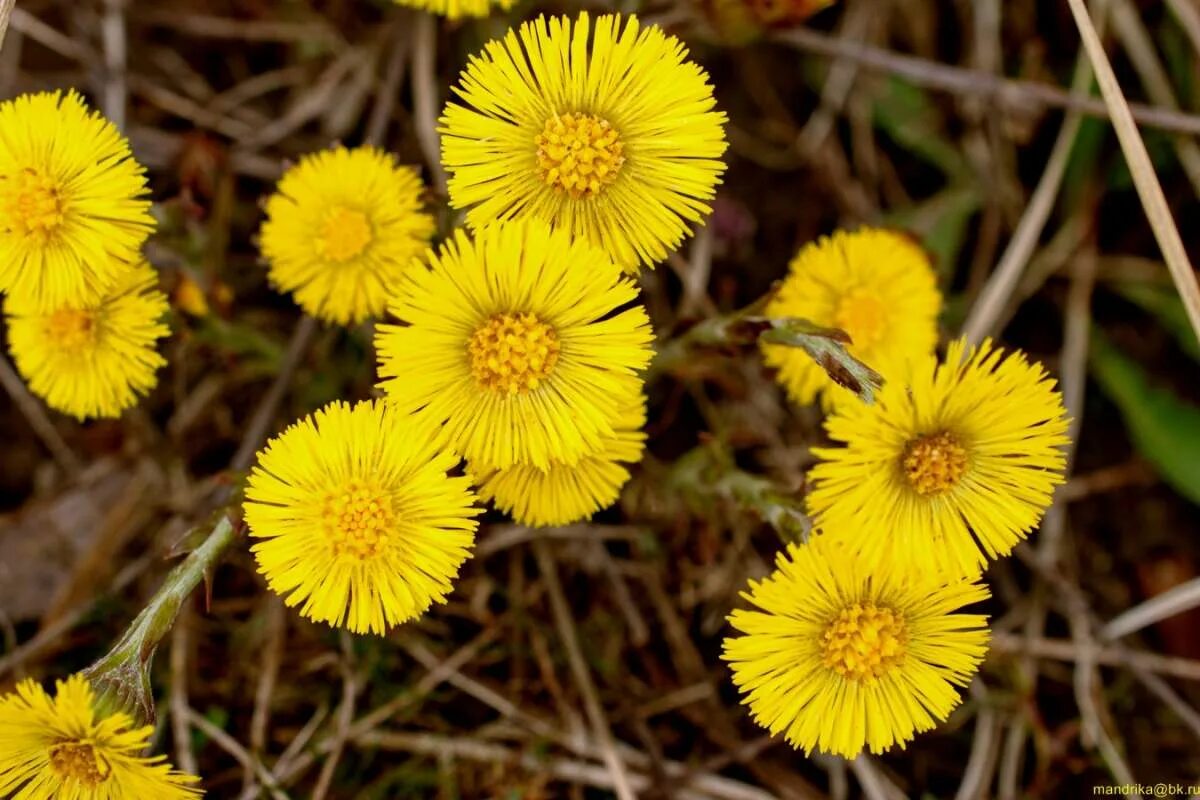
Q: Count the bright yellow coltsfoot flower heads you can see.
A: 12